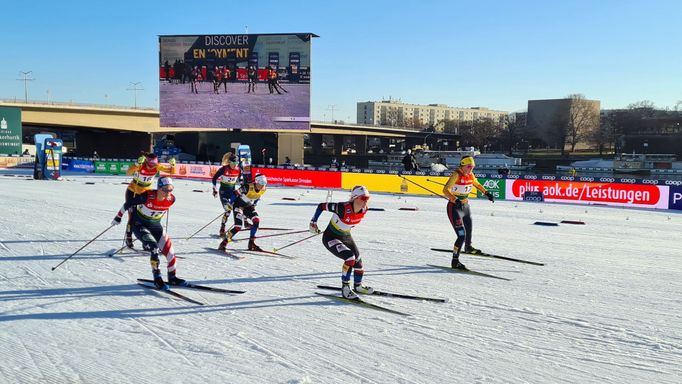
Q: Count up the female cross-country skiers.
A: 6